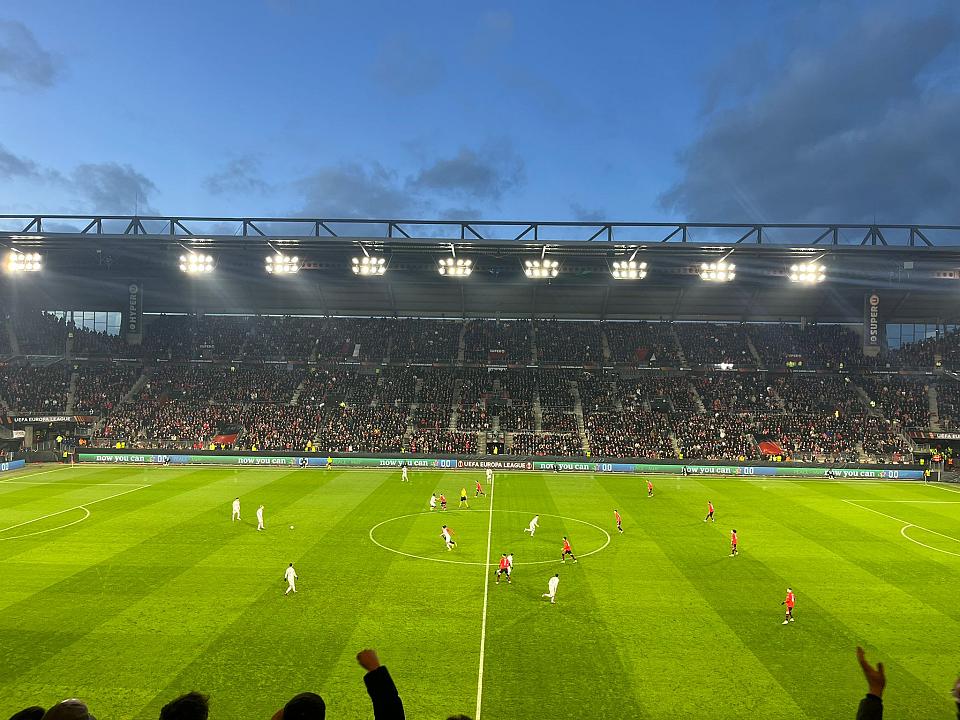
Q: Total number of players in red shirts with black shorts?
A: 10